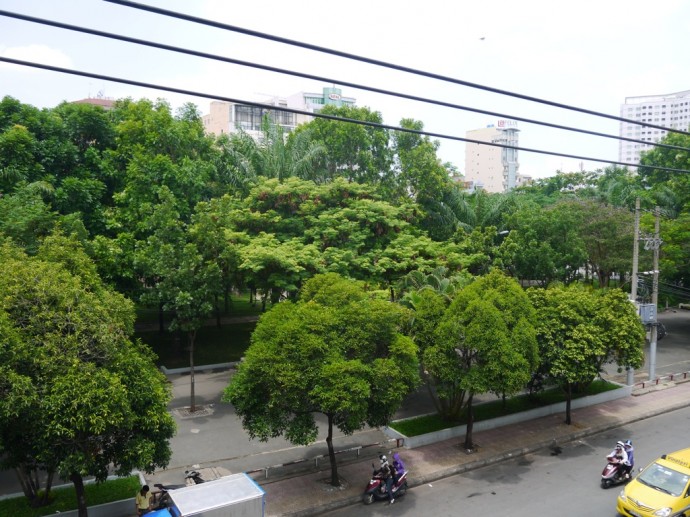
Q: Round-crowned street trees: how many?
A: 4